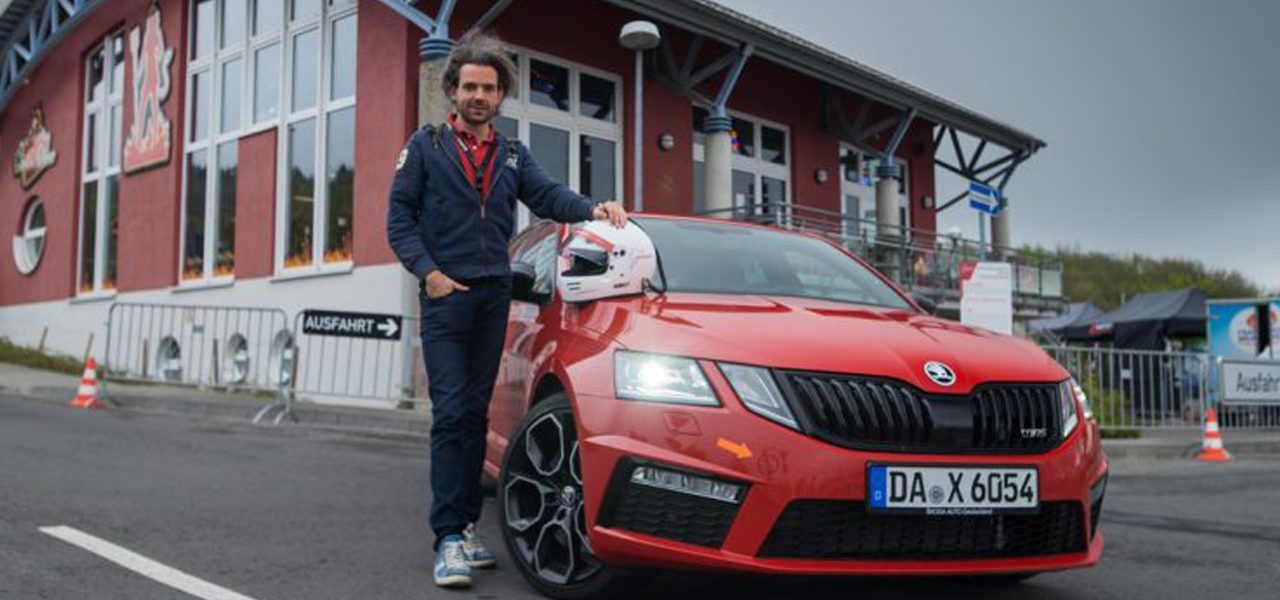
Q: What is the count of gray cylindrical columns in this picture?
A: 4